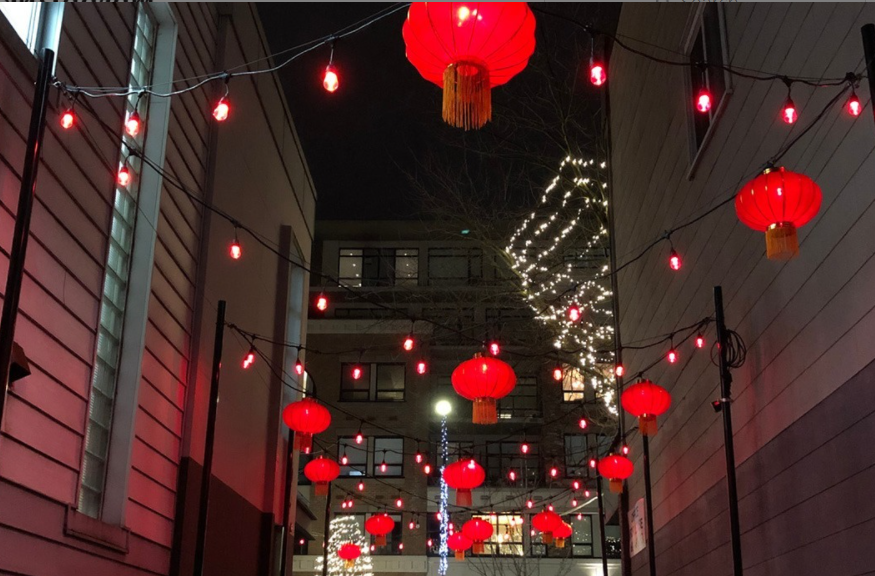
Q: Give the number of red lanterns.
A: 14